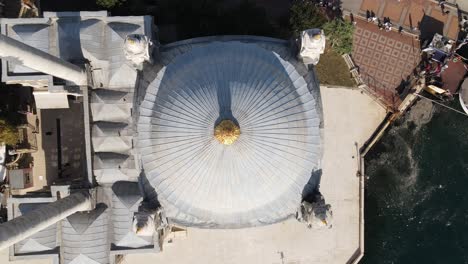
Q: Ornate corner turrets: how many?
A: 4